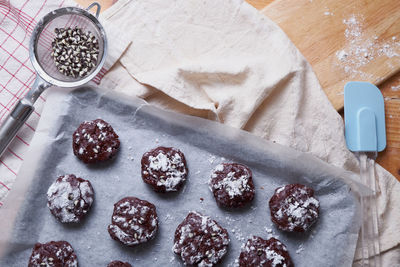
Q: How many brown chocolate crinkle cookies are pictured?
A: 10